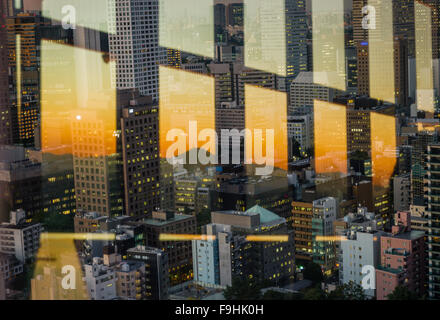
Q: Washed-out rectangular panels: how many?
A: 11